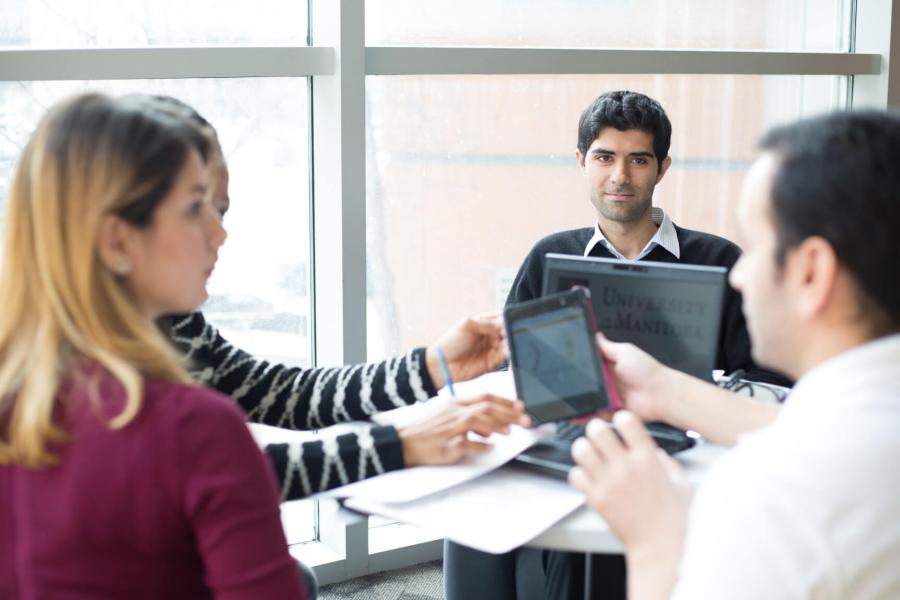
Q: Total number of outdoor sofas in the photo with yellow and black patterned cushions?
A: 0